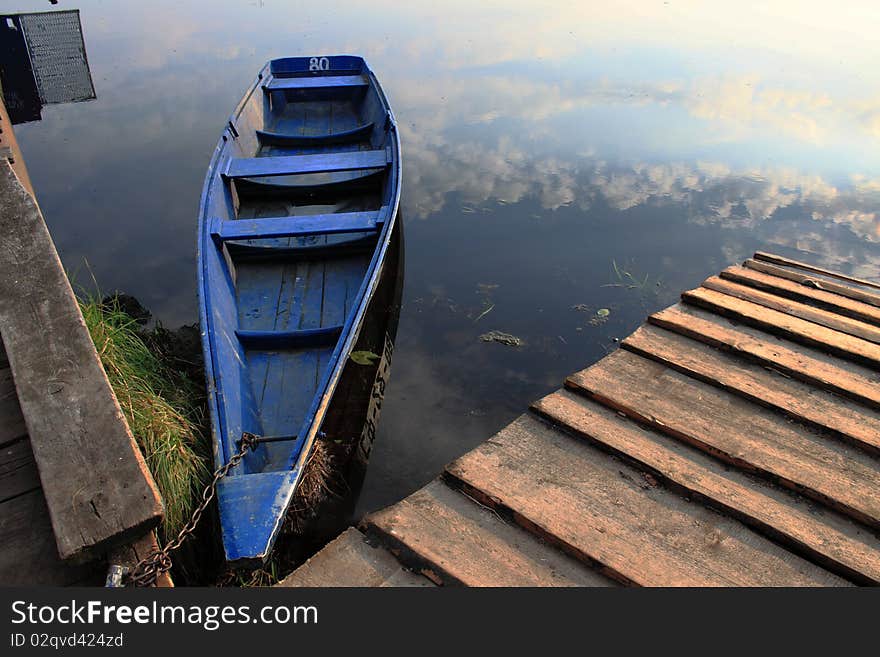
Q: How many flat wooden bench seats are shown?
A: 3